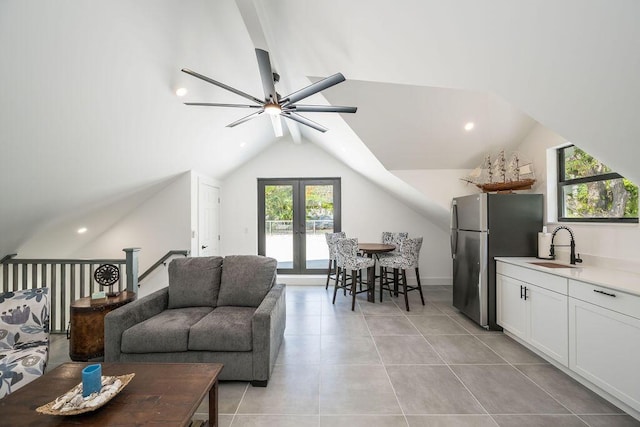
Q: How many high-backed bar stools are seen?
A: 4